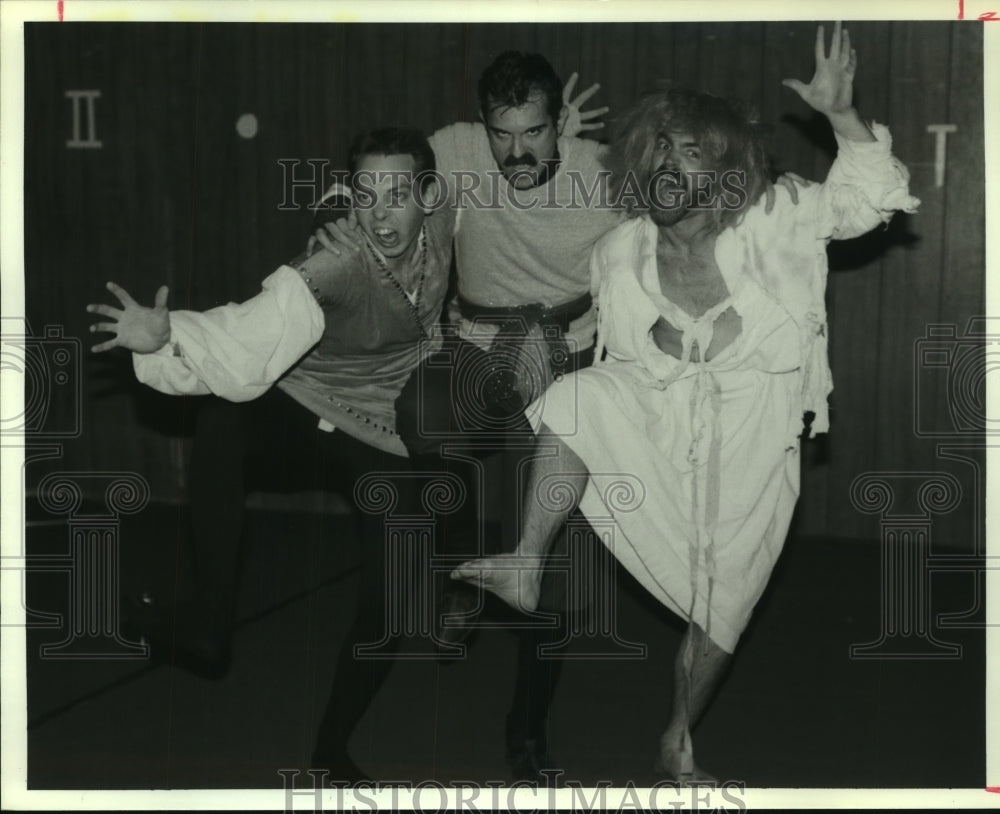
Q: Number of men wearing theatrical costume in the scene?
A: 3